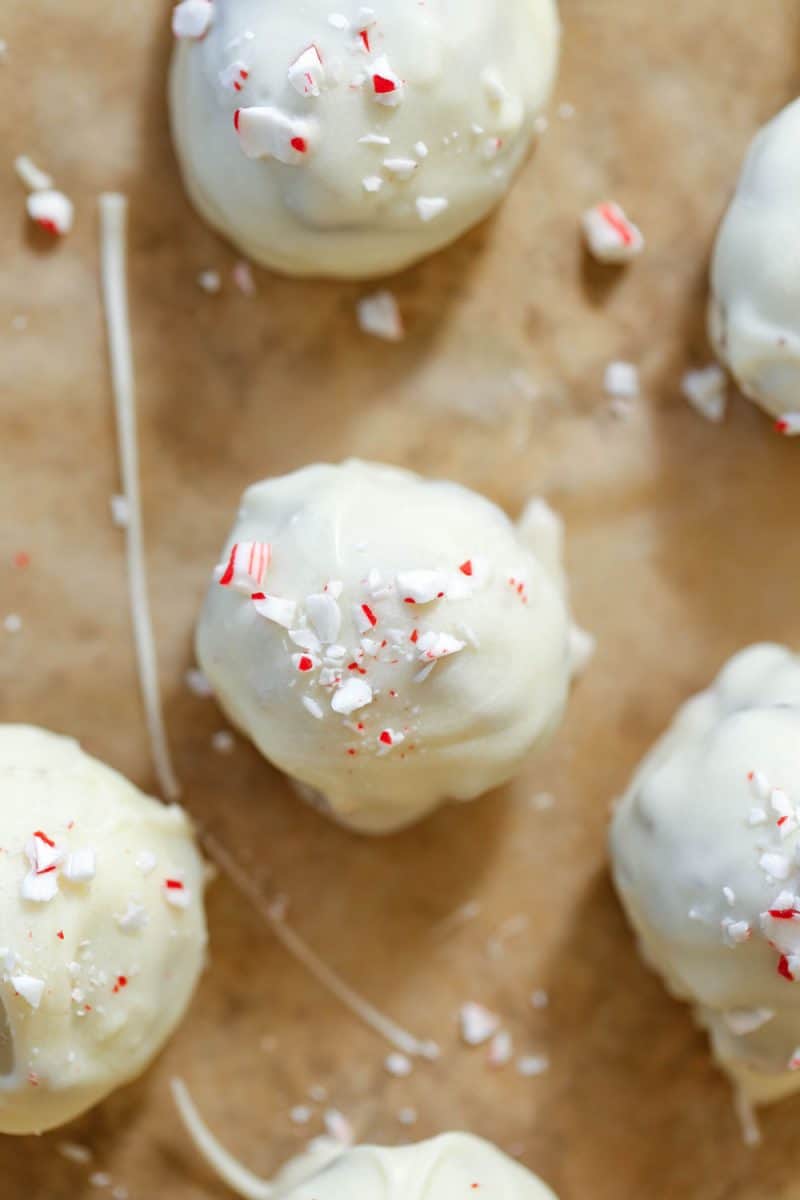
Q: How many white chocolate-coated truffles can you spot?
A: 6